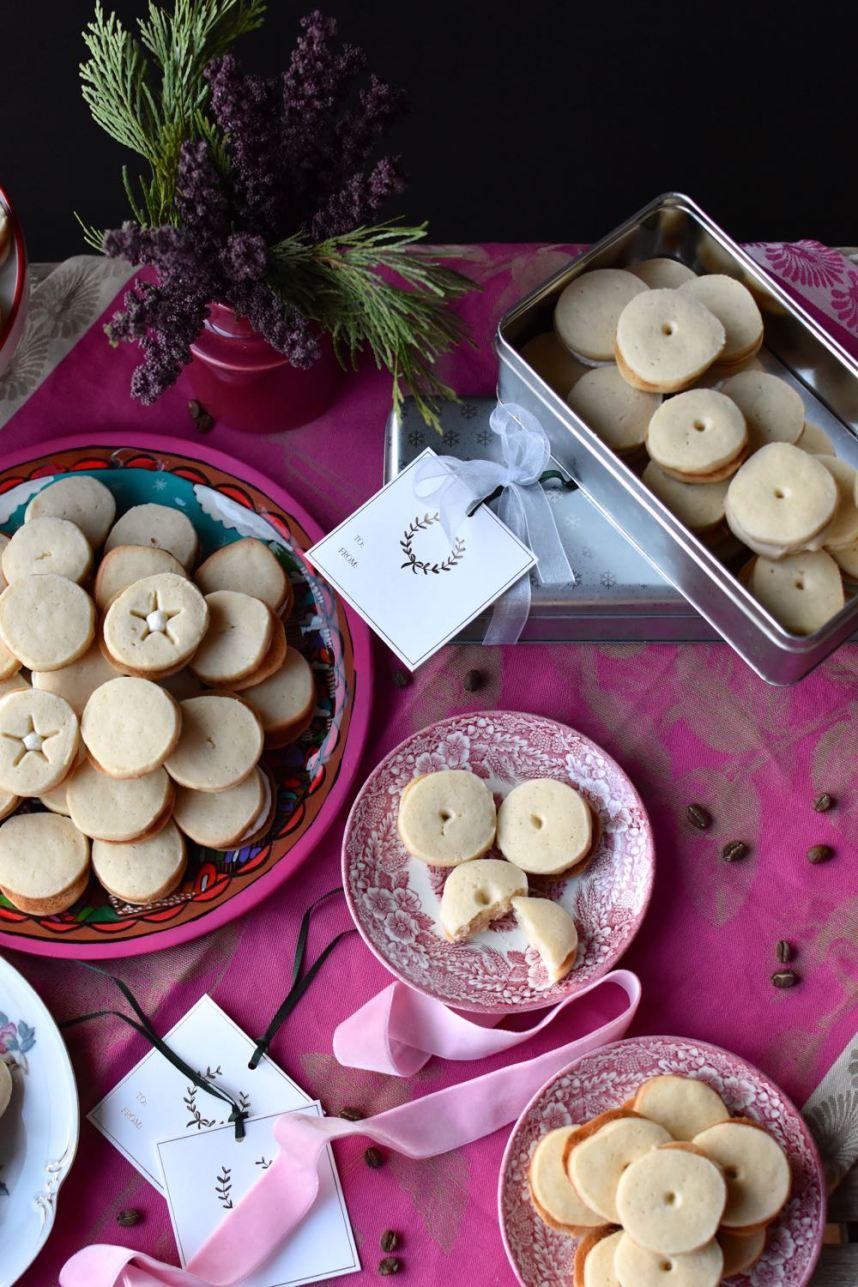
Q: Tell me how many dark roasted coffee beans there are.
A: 15